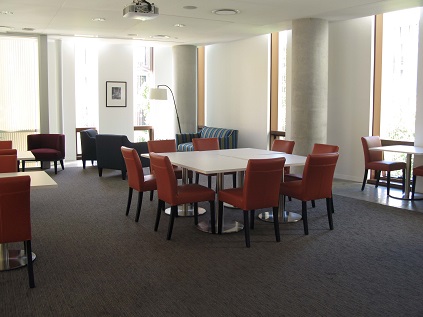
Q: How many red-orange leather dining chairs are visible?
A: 13